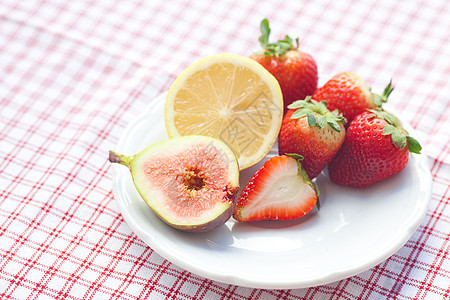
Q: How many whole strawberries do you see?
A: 4